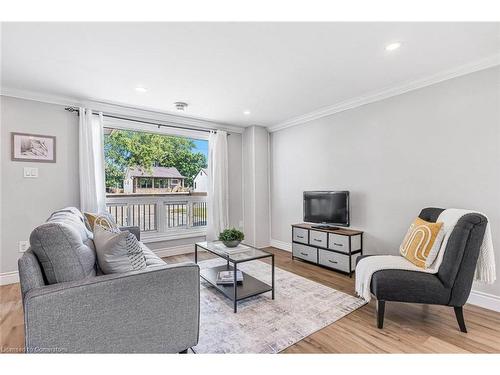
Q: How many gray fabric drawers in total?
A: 5